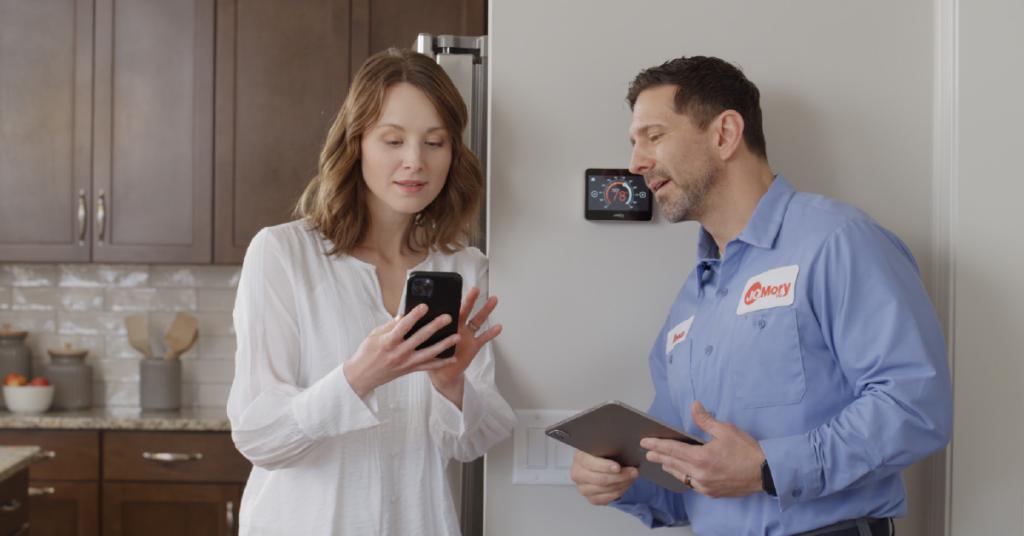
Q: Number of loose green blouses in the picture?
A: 0